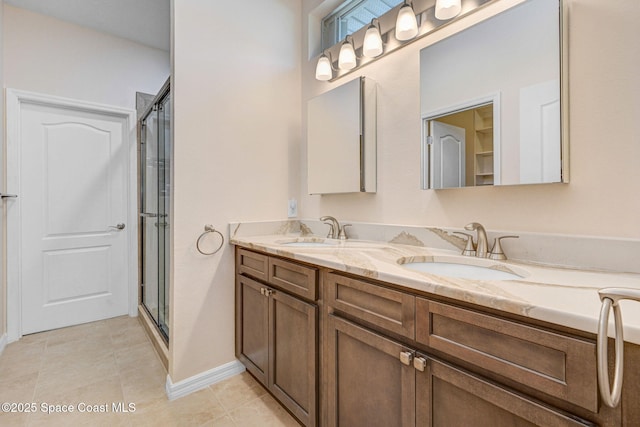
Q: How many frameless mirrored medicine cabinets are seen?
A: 2